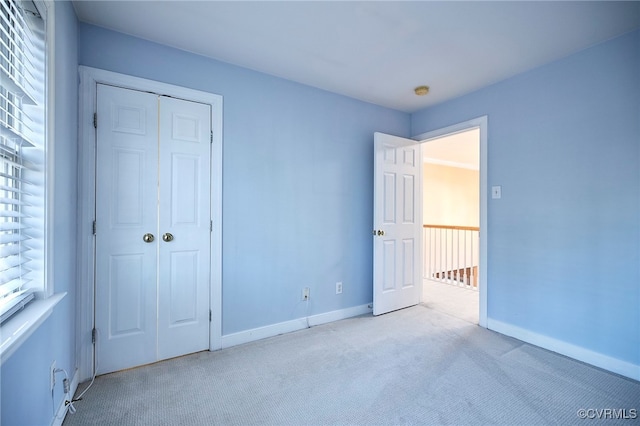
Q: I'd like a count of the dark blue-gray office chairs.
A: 0